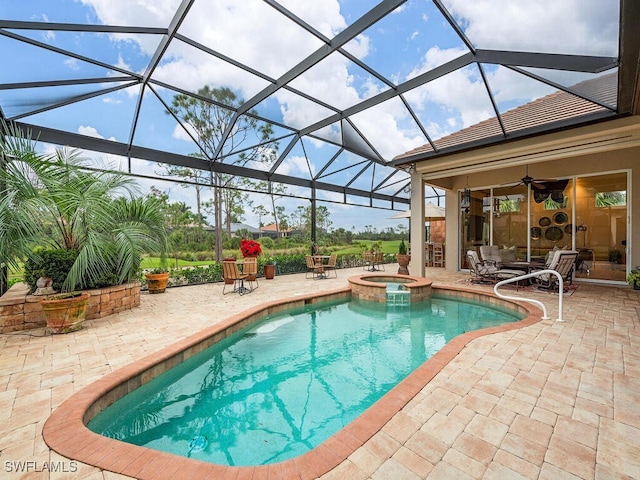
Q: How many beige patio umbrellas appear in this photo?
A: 1